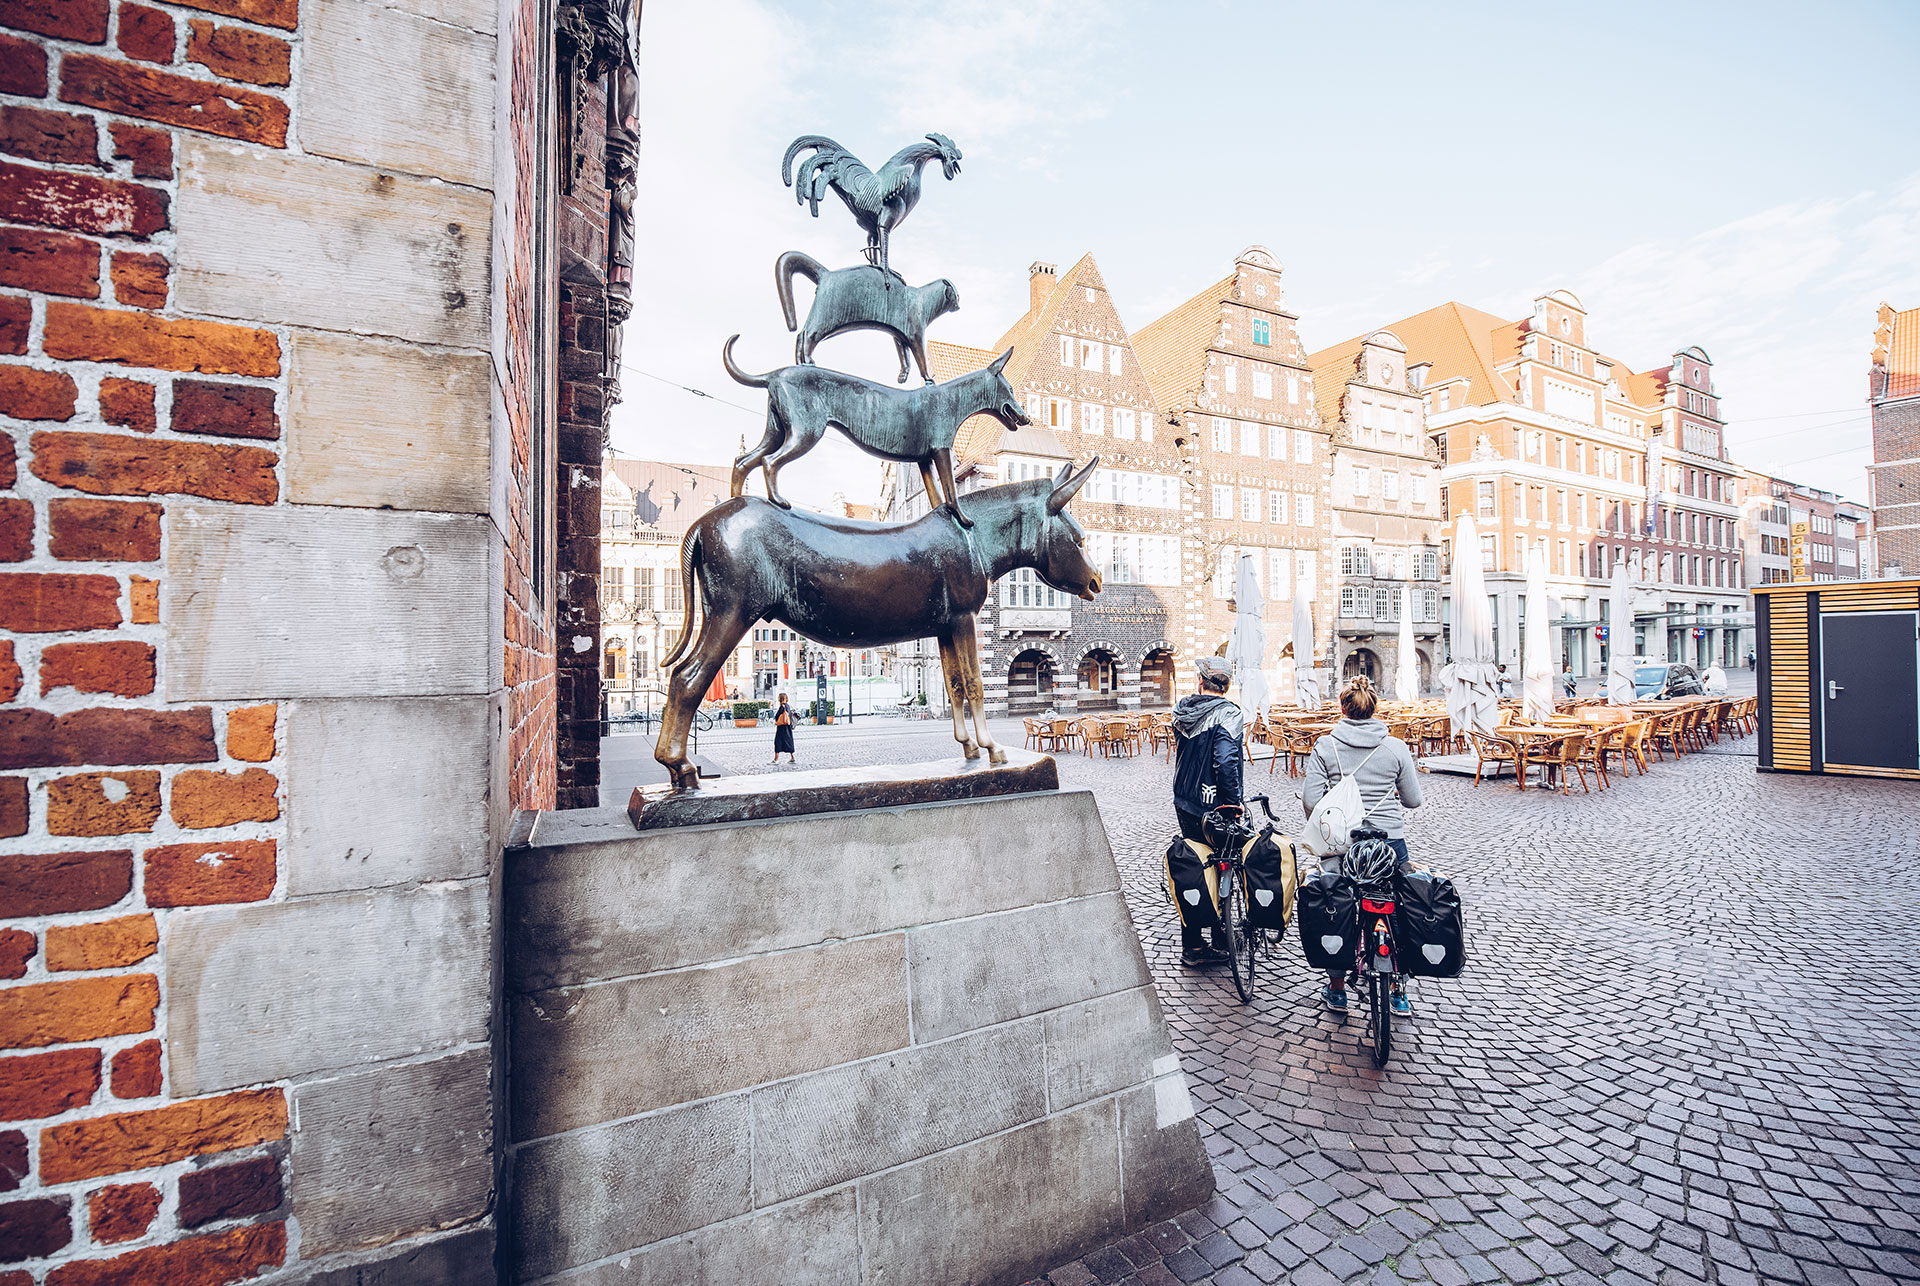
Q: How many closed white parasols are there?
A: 6